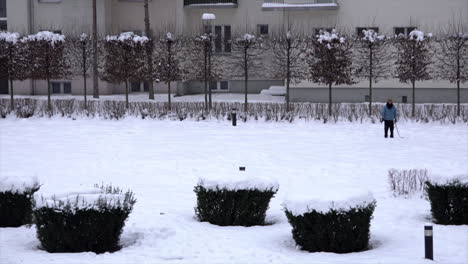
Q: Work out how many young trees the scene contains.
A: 12